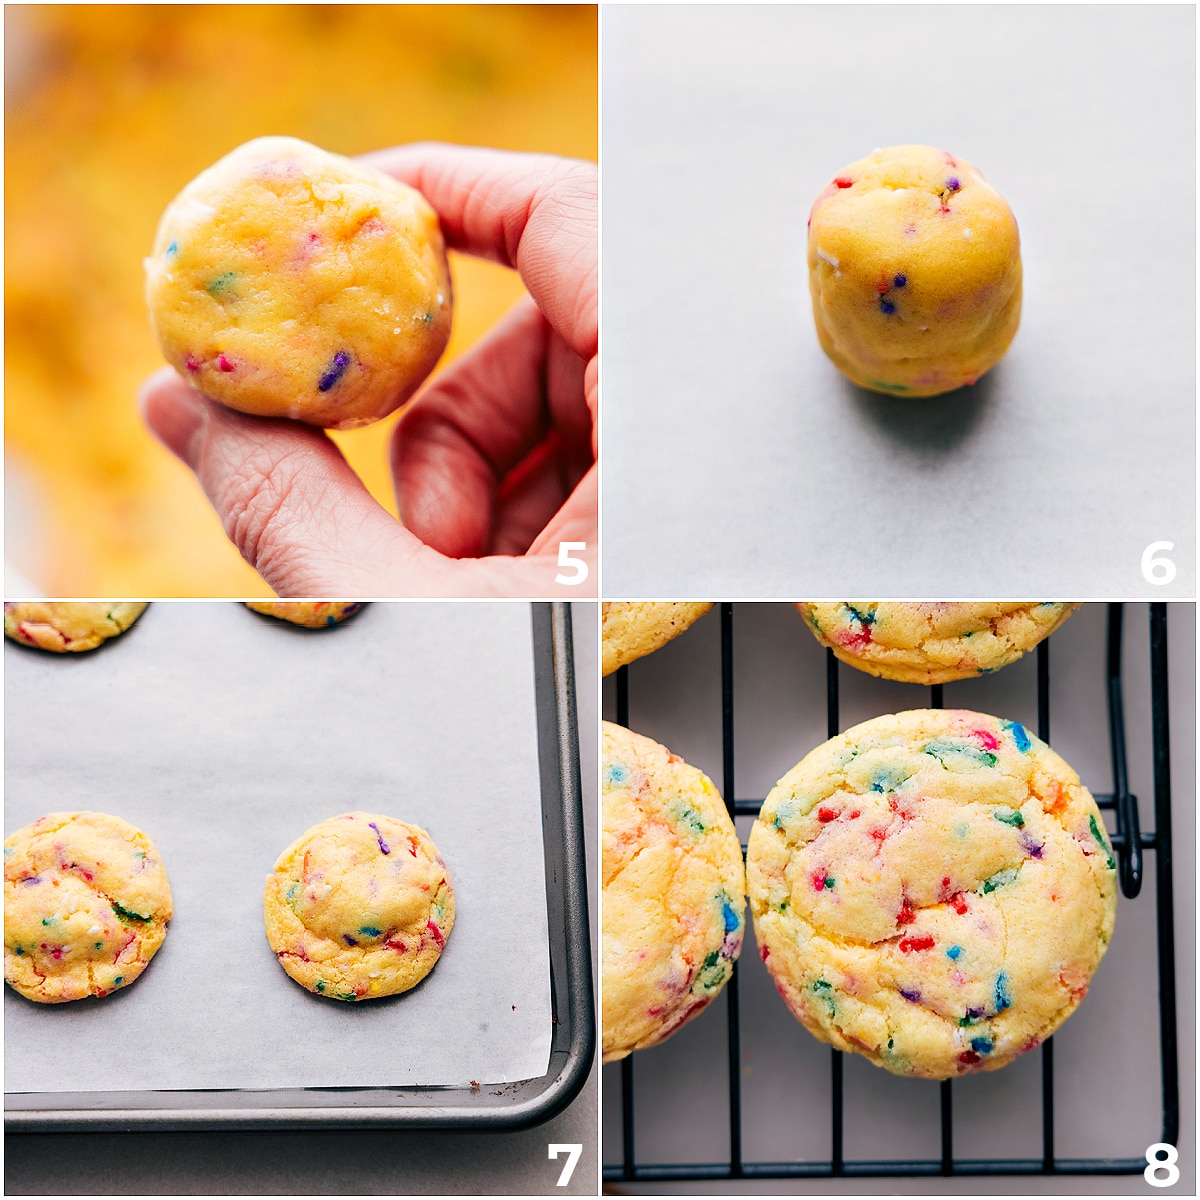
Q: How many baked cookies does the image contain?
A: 8